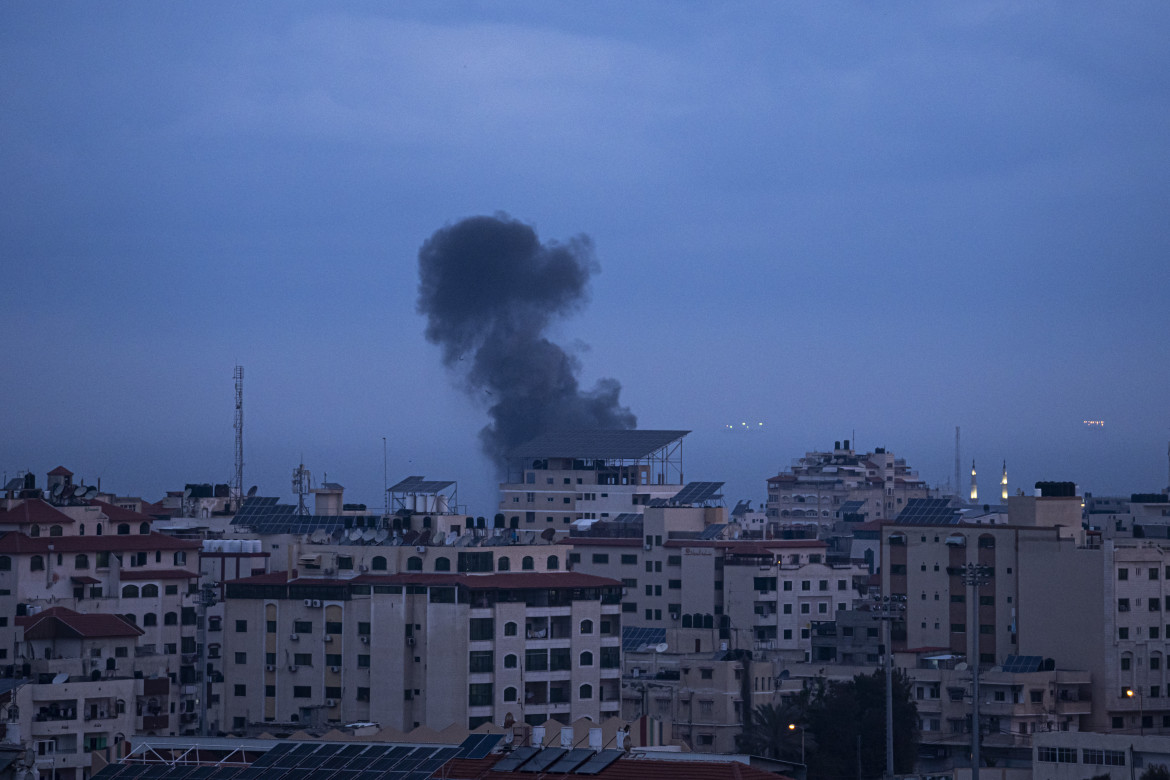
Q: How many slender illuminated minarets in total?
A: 2